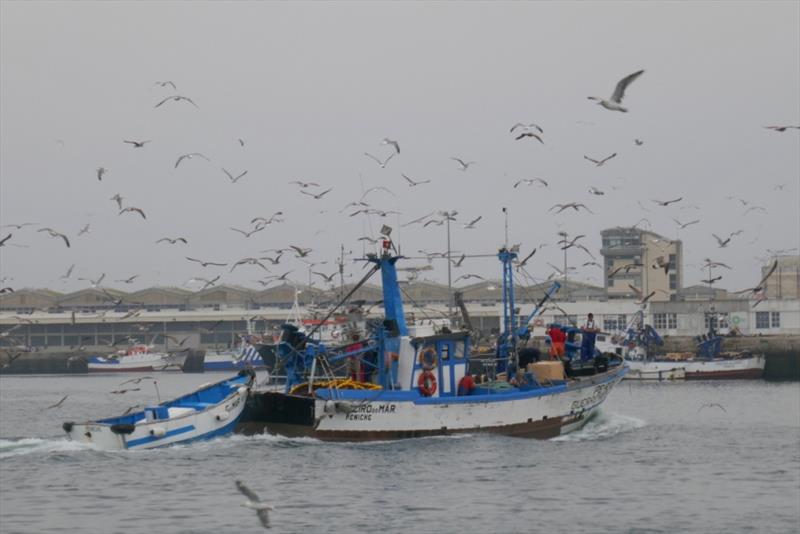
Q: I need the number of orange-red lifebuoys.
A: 2